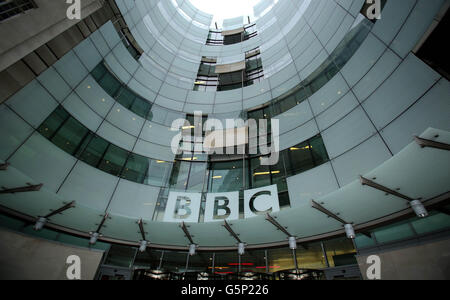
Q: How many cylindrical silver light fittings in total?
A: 8